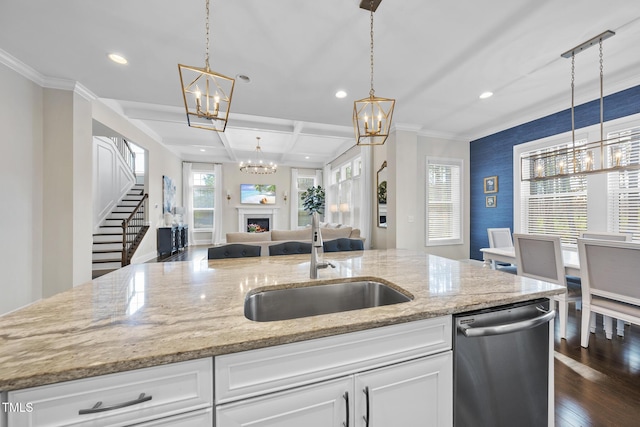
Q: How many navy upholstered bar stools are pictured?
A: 3